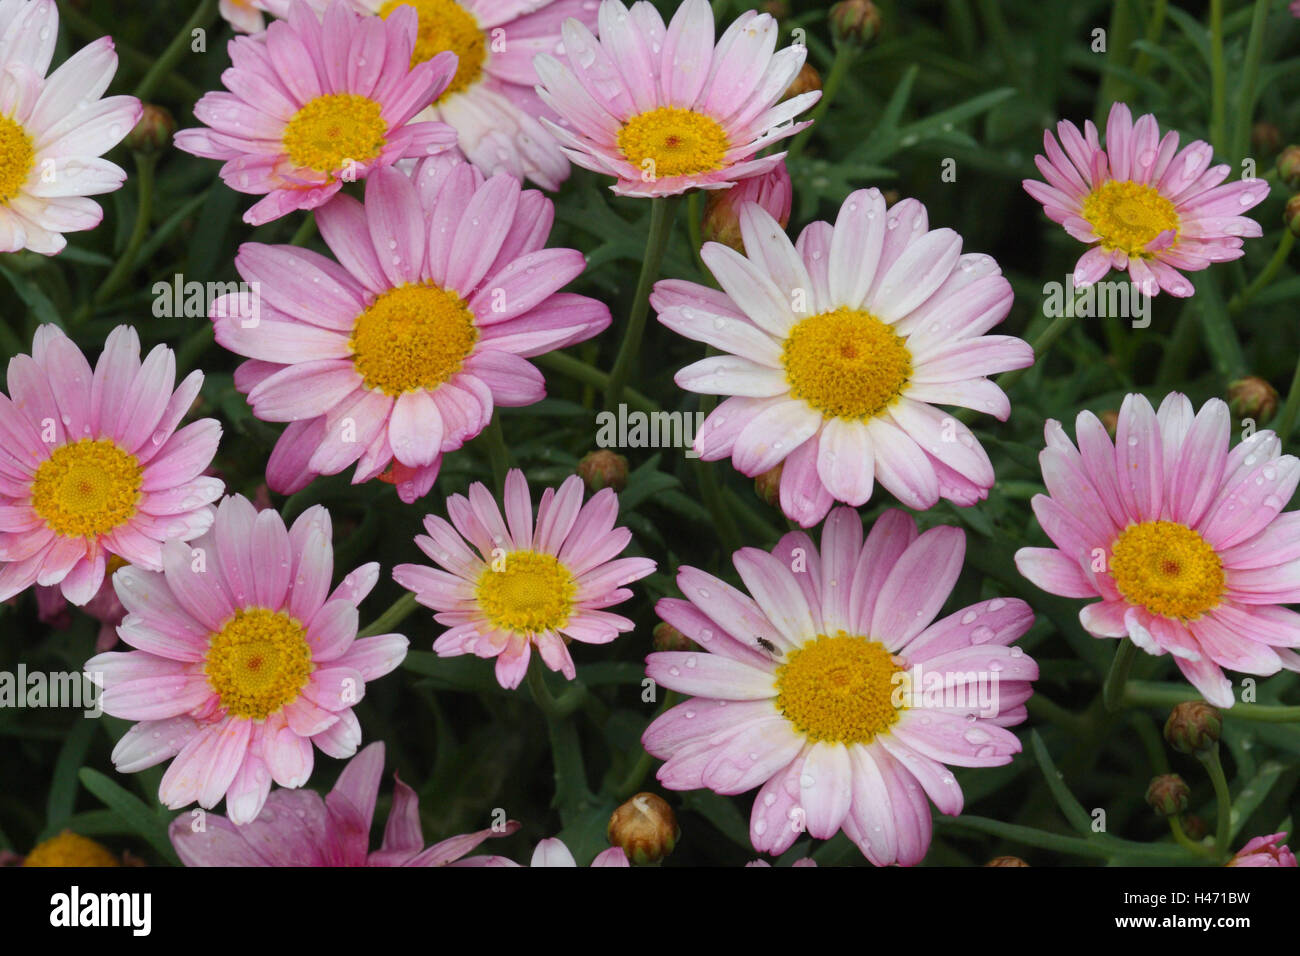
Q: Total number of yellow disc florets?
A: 13